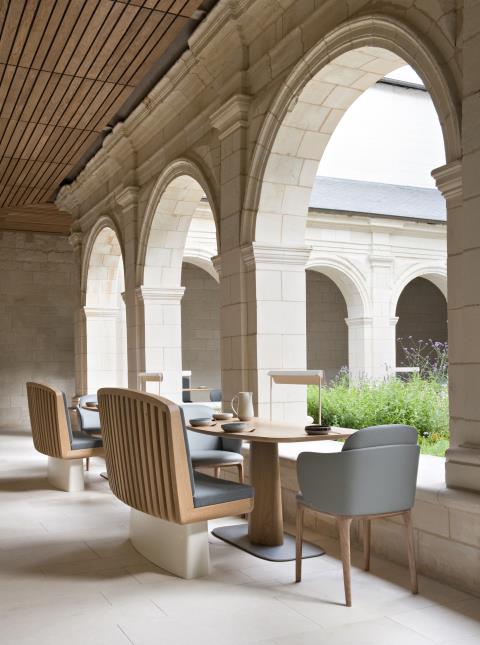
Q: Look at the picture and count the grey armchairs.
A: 3